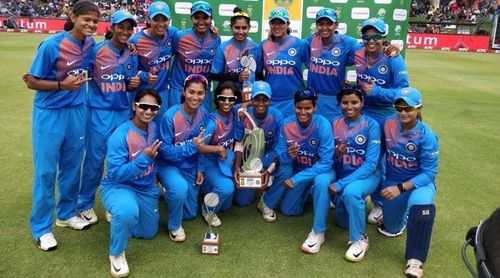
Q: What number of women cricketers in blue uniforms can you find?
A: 15